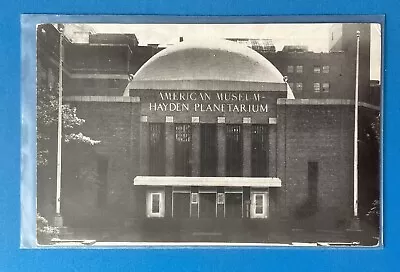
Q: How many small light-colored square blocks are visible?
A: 6